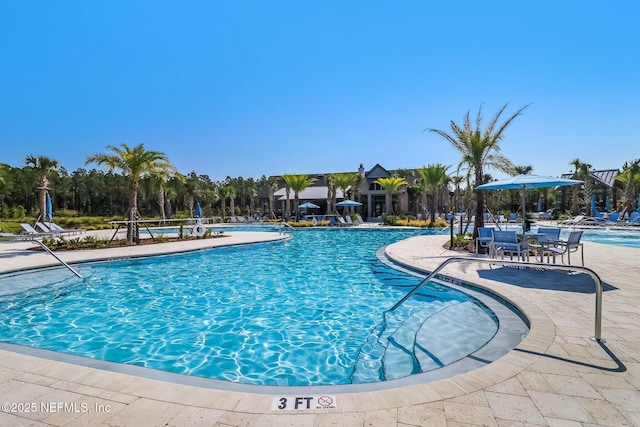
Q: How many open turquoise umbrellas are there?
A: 3